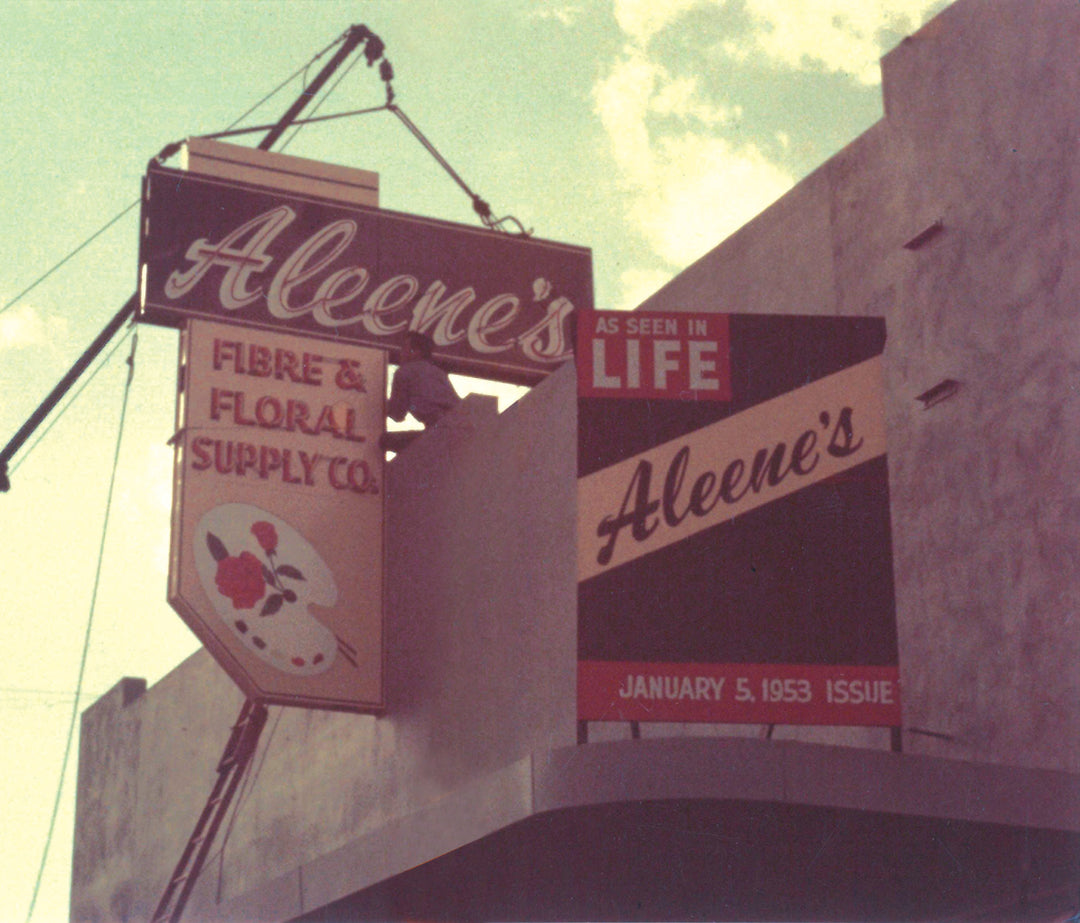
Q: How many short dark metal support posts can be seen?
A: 4